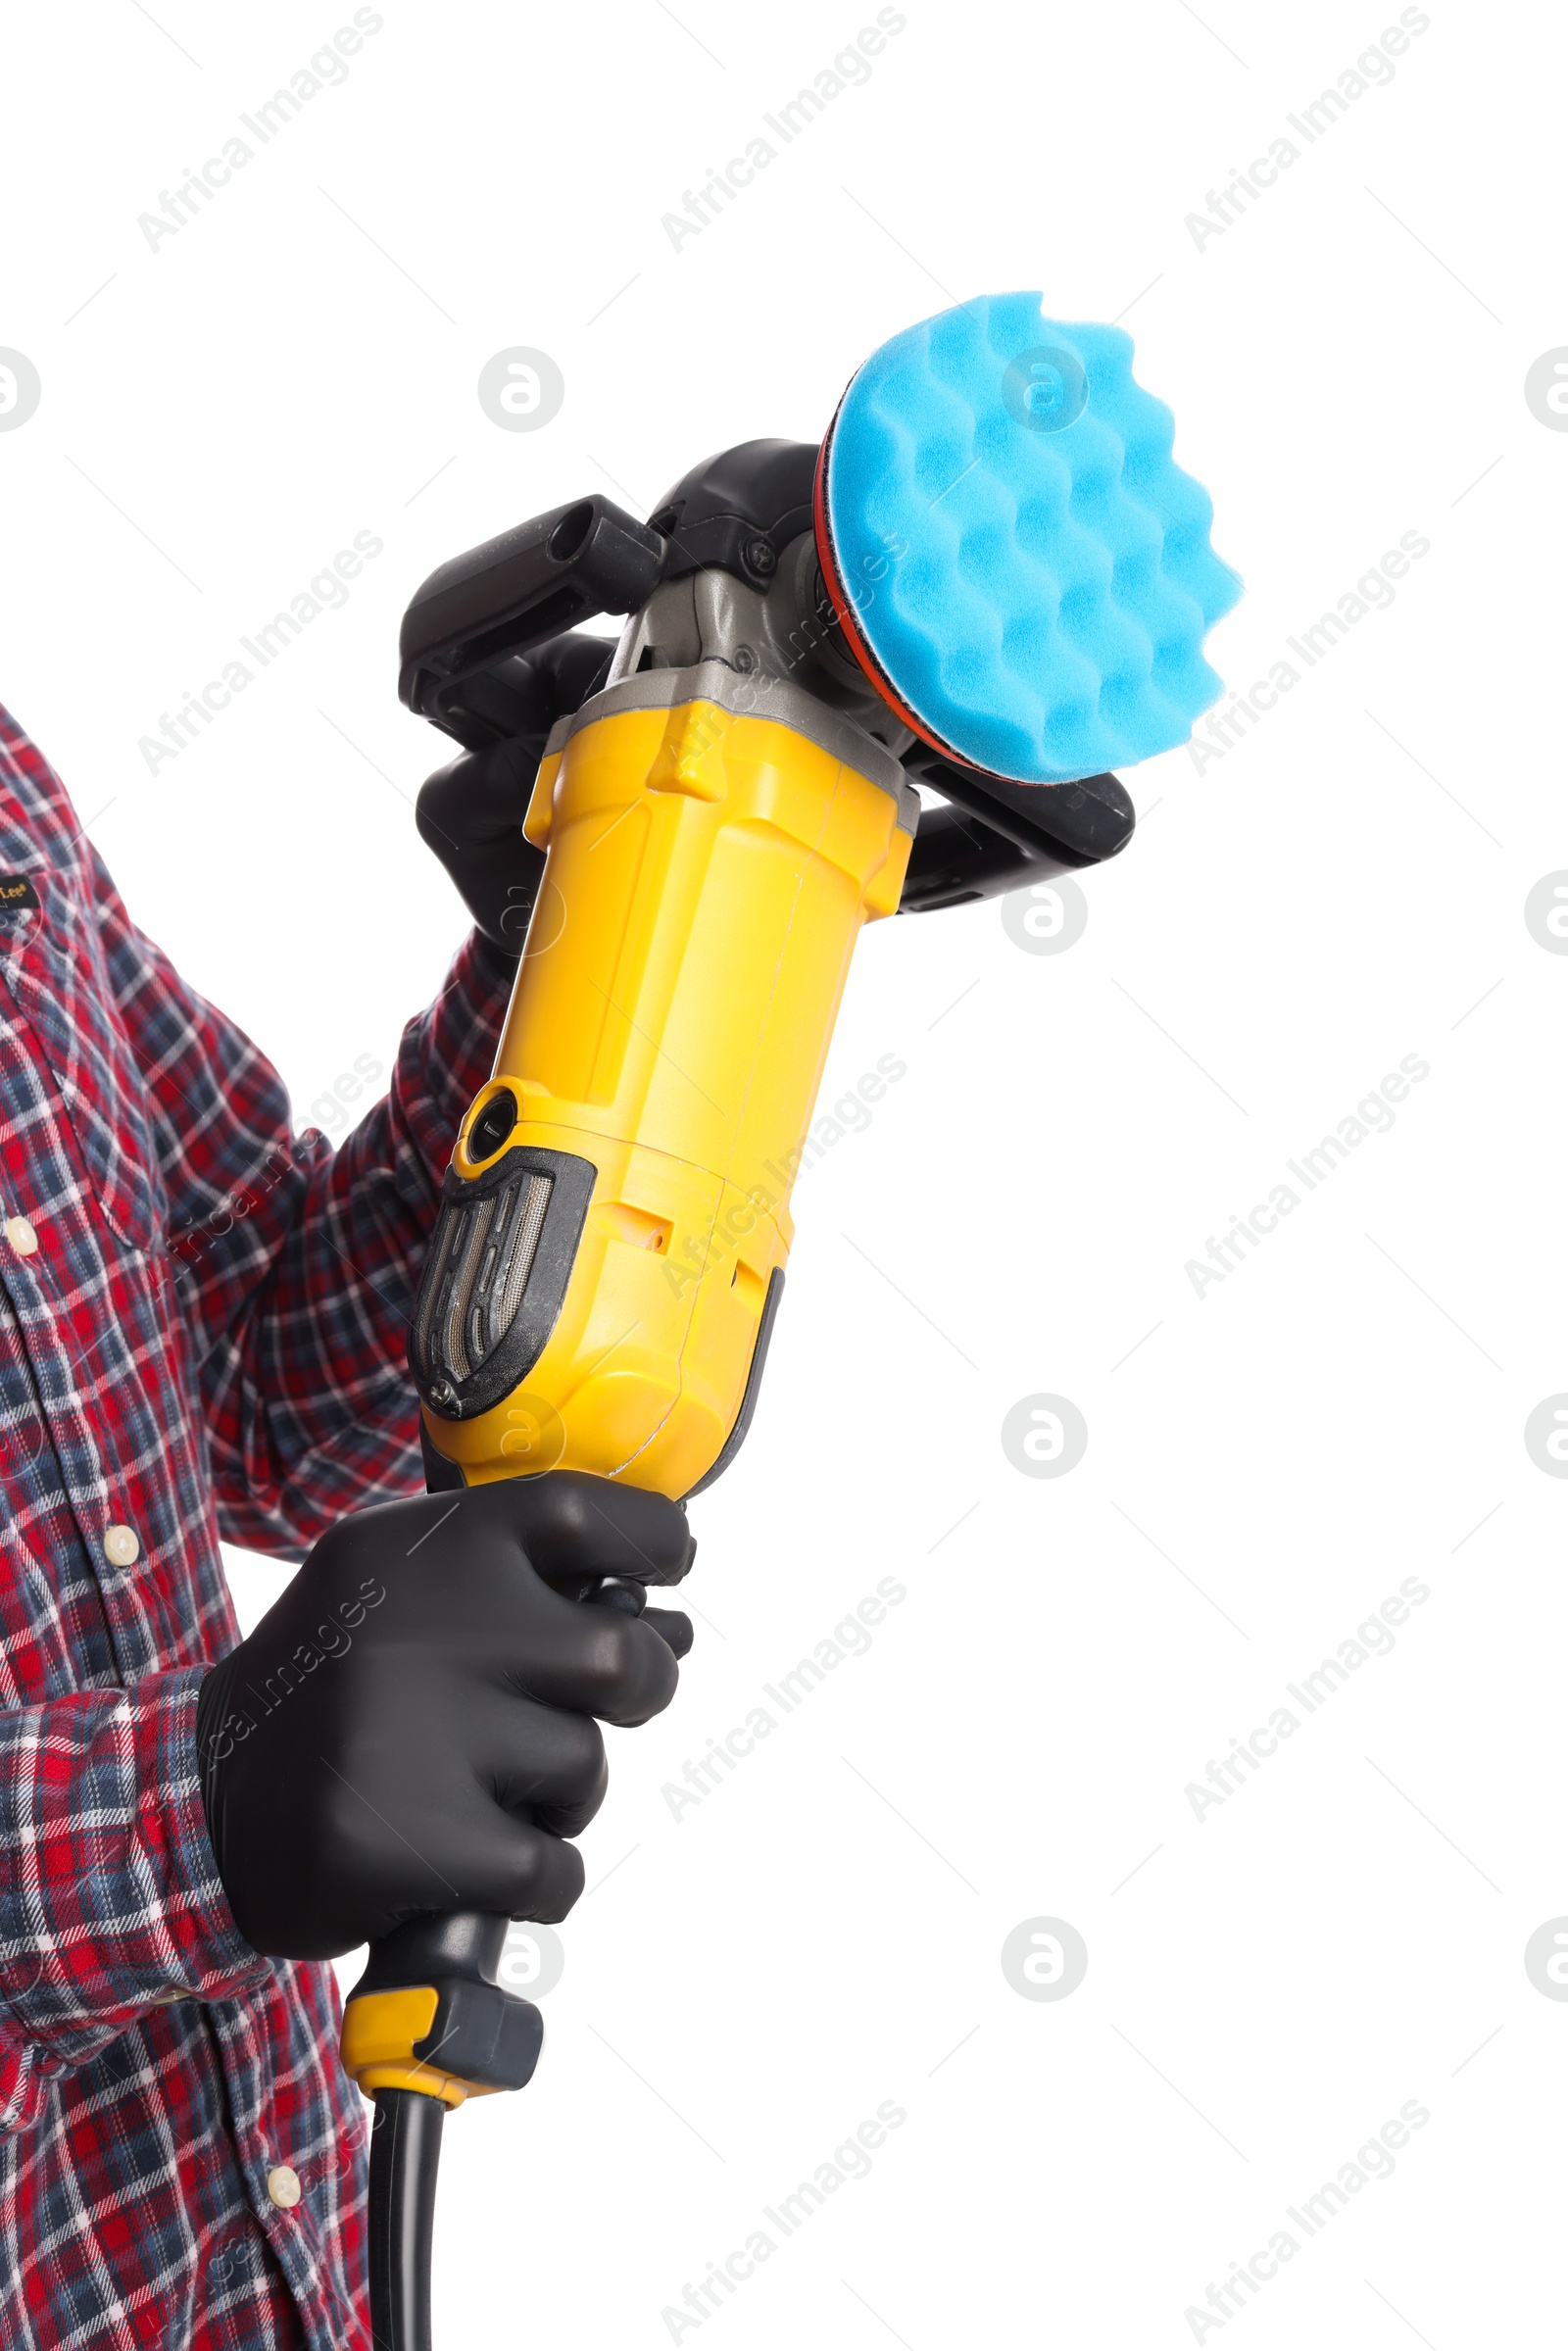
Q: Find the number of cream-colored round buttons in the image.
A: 3